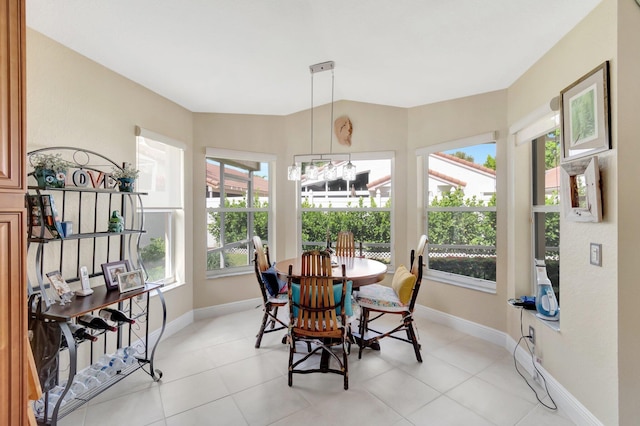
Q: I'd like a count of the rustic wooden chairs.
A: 4